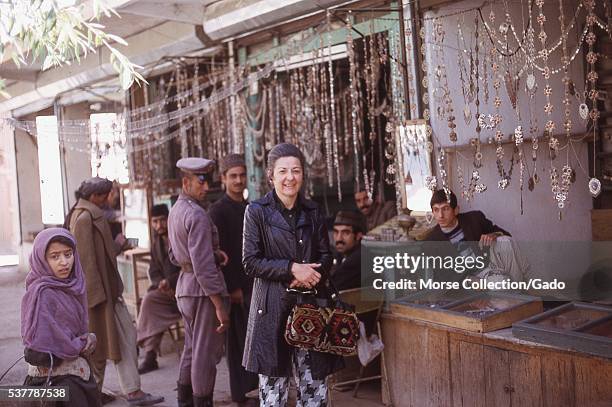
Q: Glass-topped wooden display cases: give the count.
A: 2